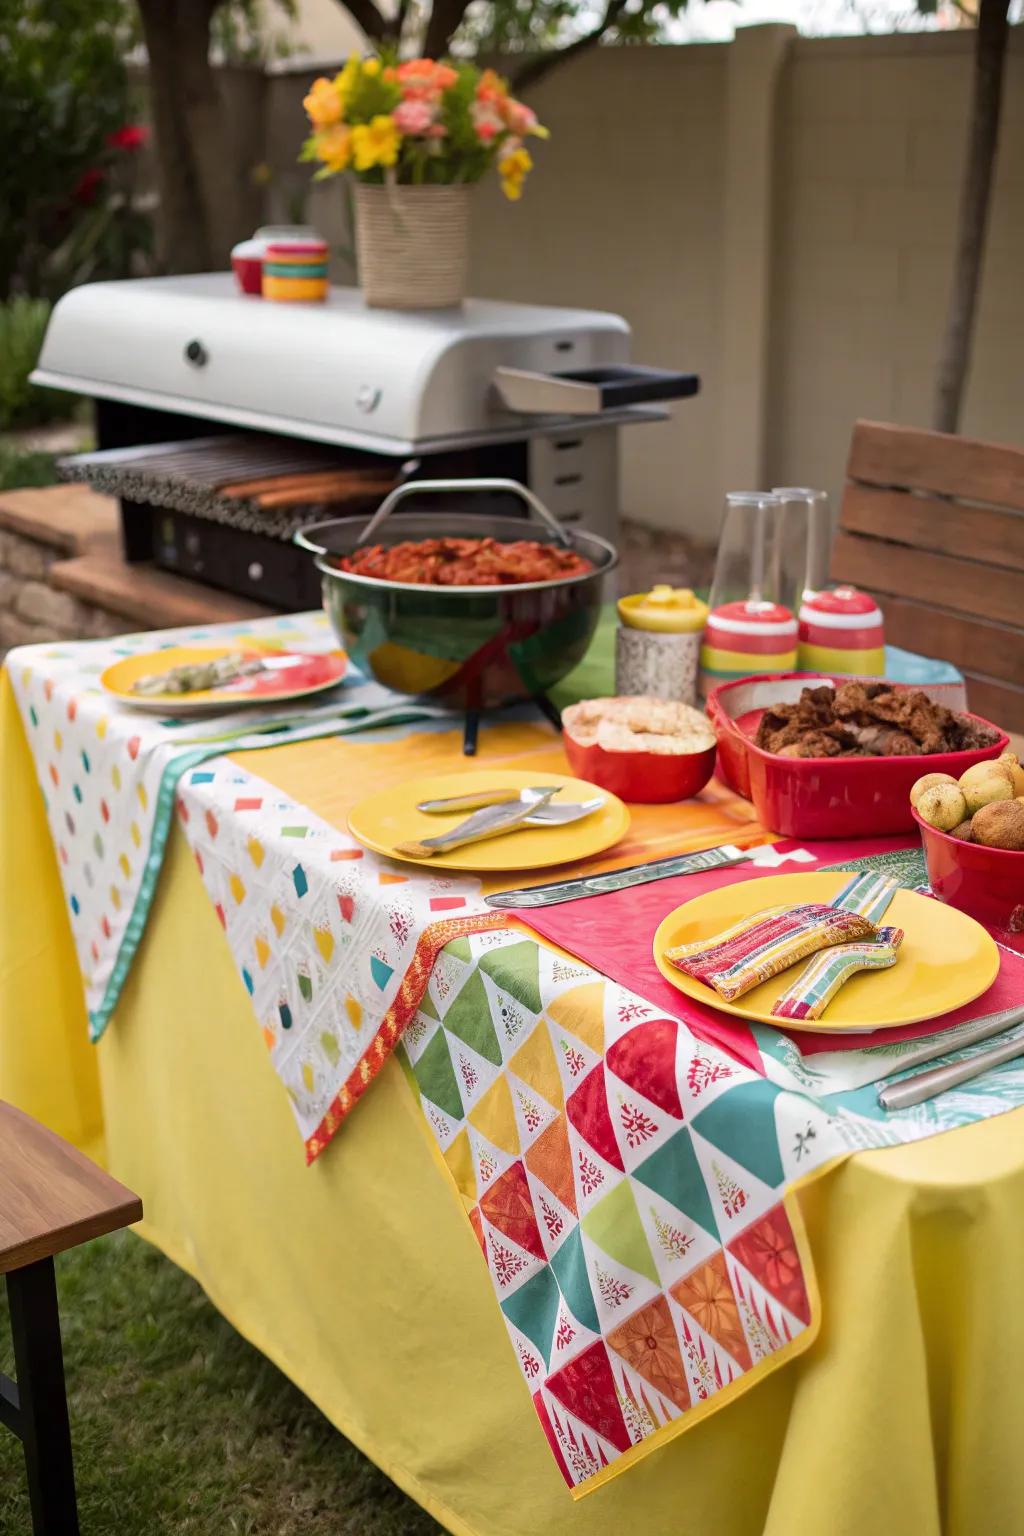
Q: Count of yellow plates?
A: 3